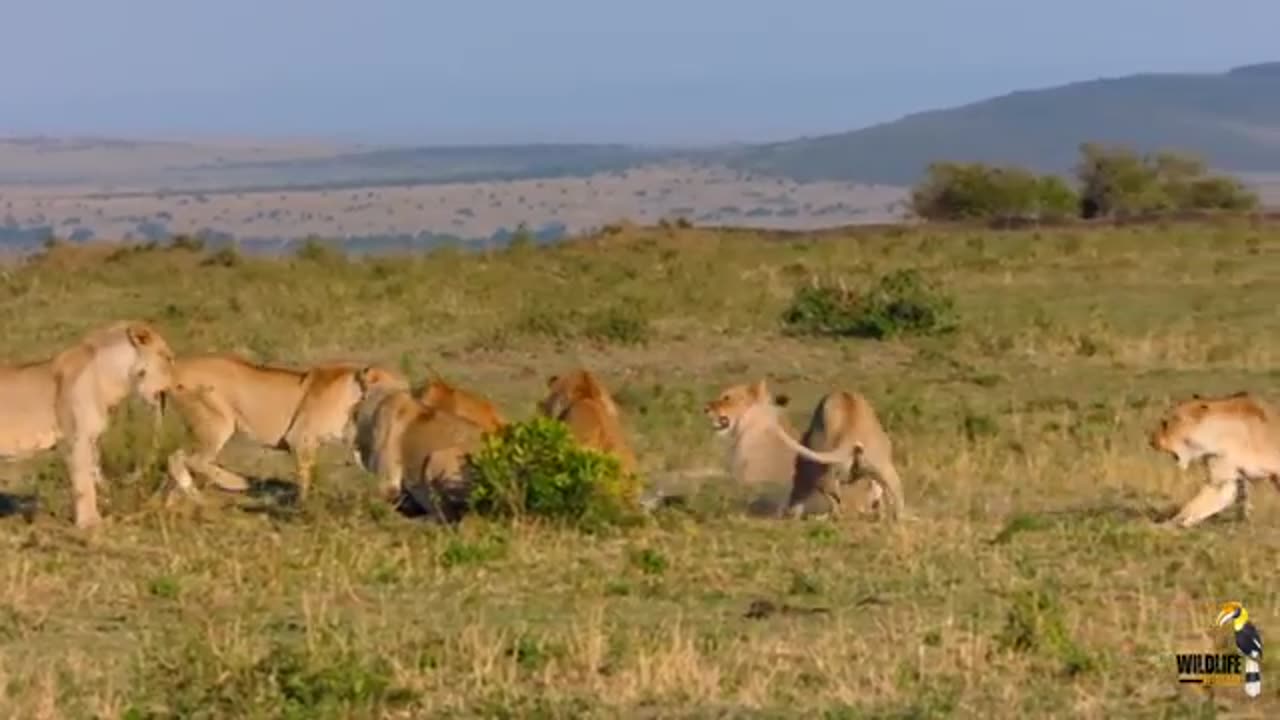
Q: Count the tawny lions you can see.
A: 8